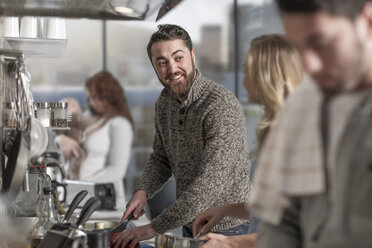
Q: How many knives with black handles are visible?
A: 4